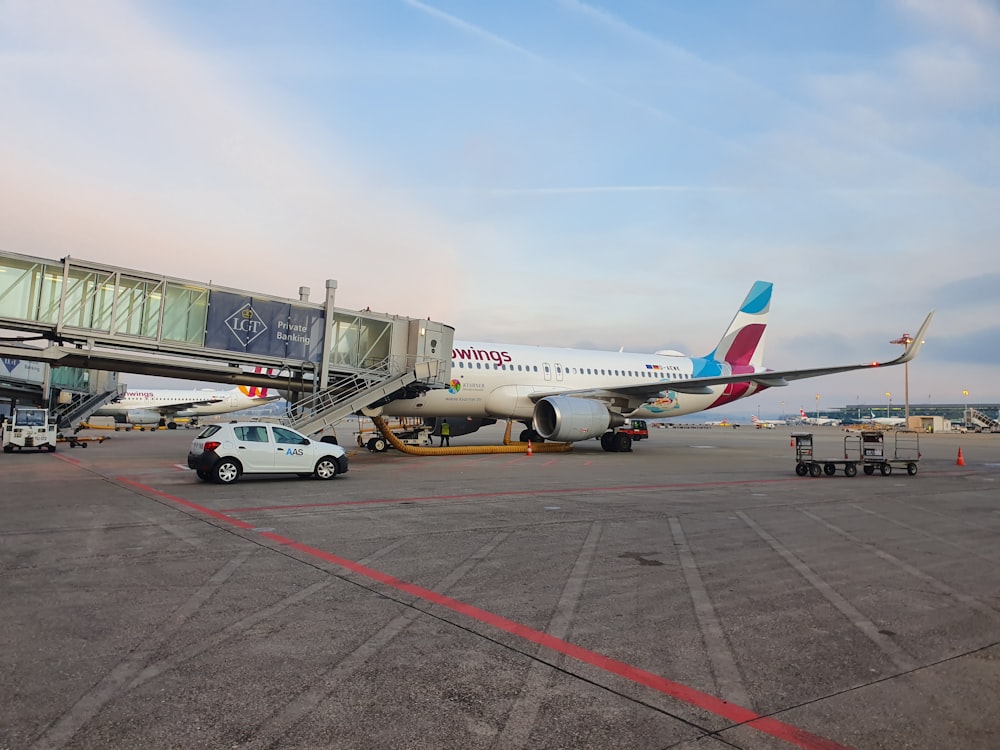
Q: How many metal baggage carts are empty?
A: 2